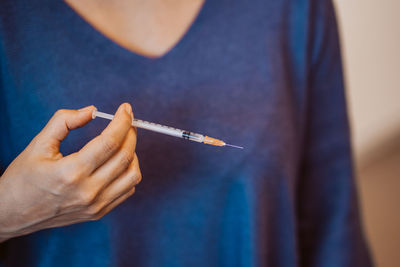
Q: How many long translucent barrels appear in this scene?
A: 1